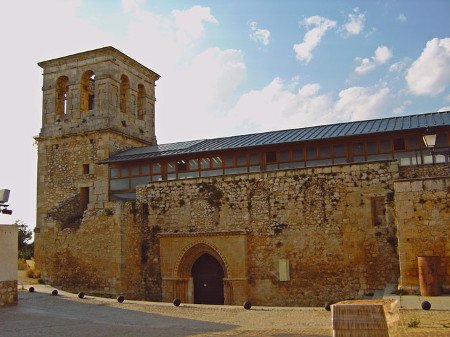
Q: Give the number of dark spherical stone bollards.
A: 8